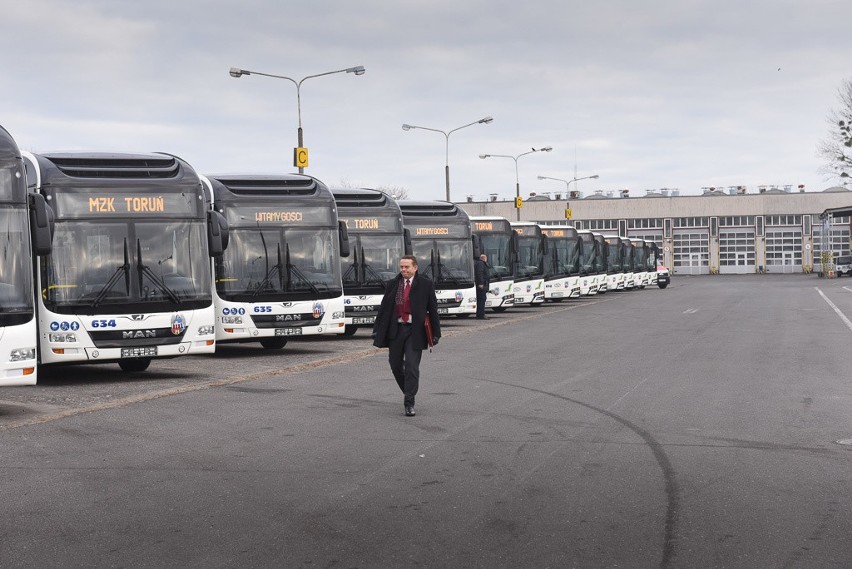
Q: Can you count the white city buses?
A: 14